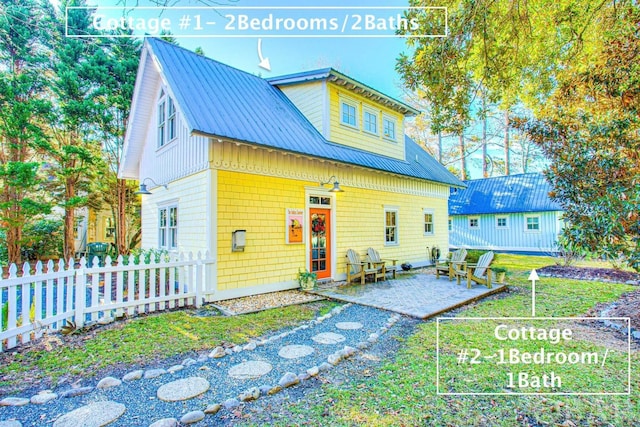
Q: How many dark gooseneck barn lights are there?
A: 2